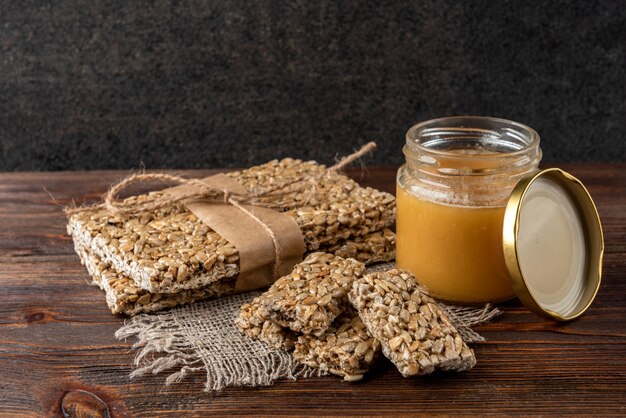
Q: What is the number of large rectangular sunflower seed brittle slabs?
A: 2